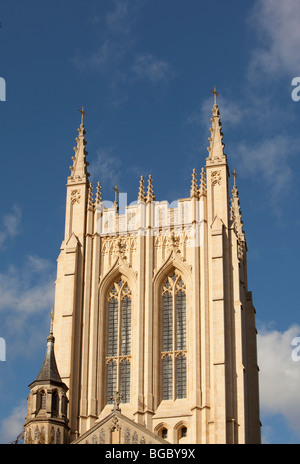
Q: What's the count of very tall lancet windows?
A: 2